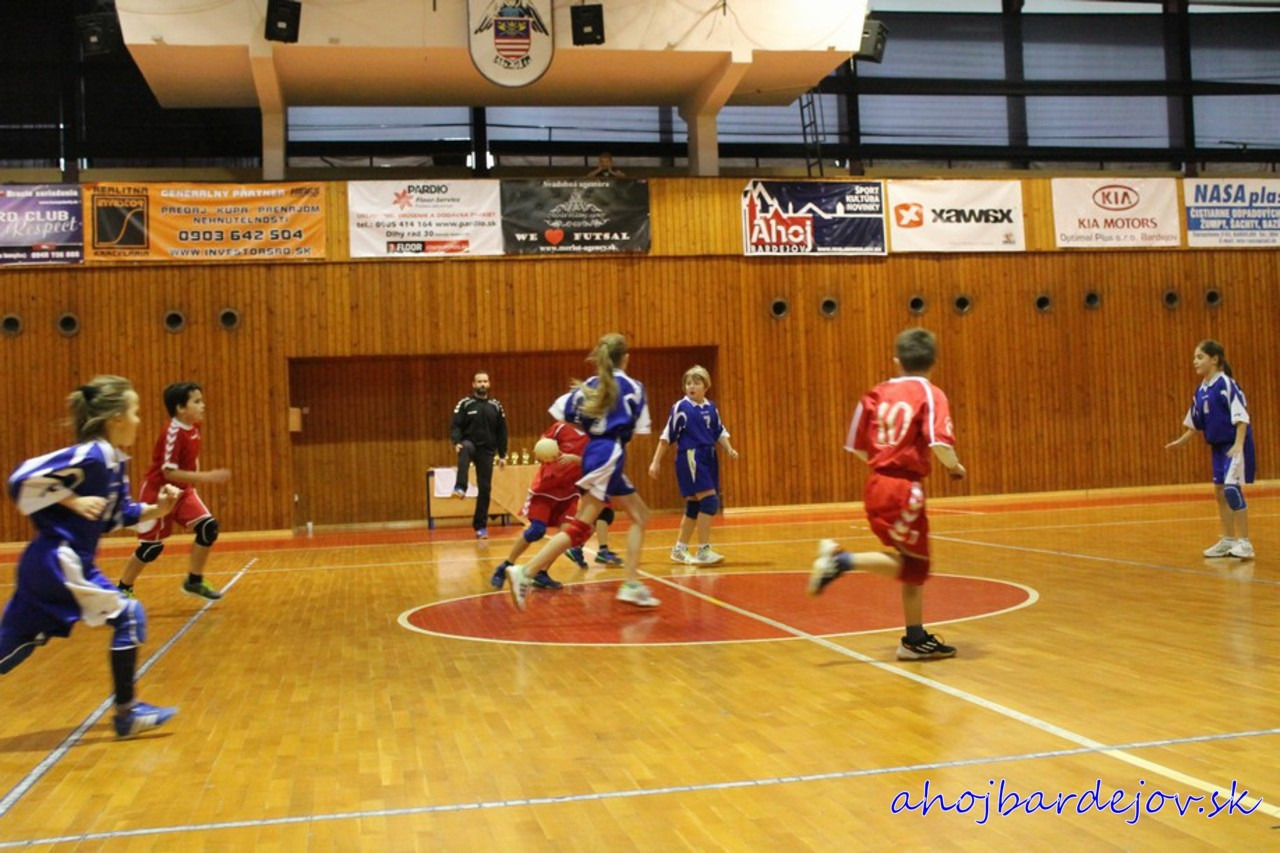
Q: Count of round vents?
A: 12